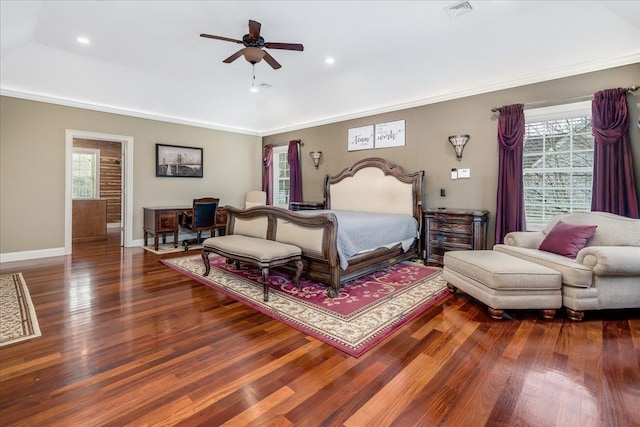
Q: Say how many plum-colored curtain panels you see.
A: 4